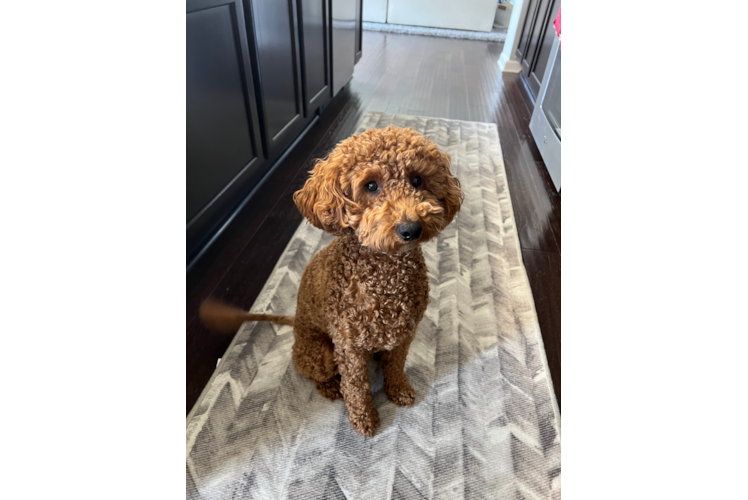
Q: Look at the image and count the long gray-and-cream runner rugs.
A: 1